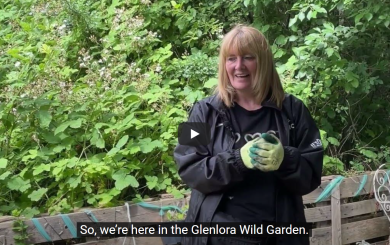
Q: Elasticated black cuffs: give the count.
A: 2